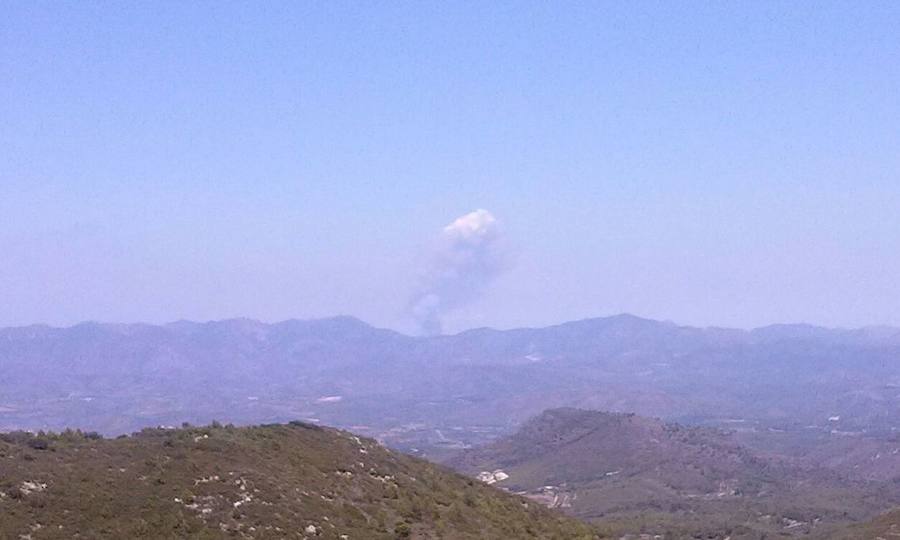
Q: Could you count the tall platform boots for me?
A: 0